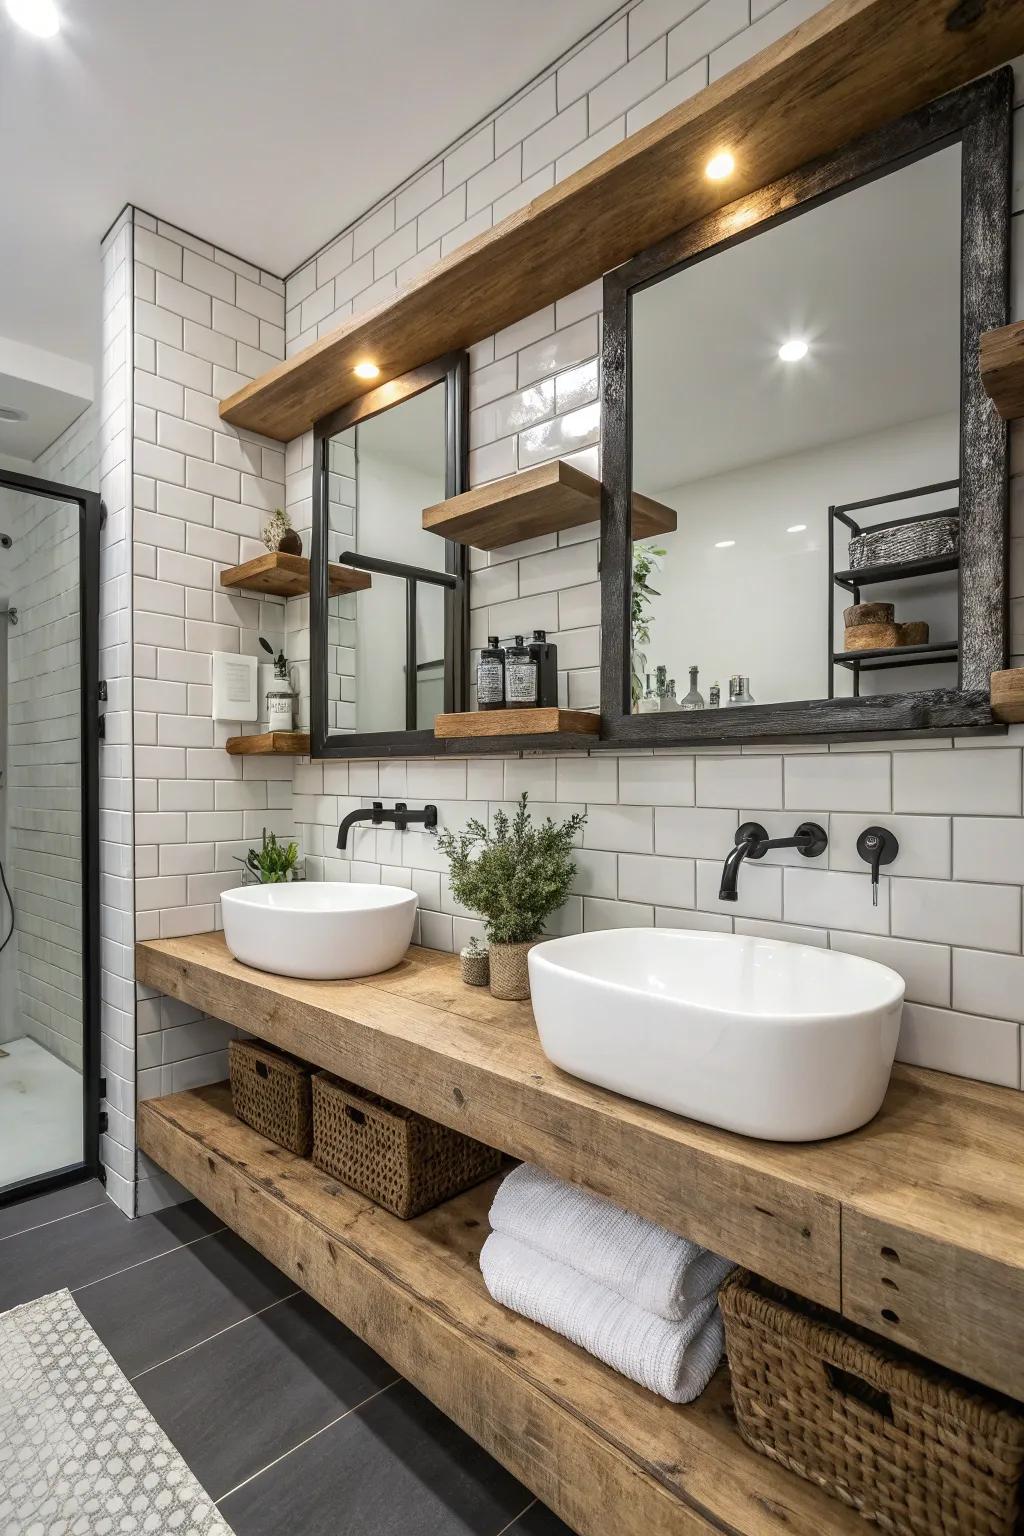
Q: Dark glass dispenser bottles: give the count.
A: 3